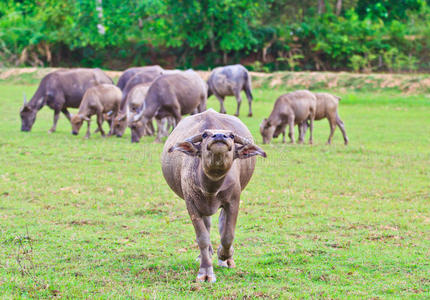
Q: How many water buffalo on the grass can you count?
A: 10